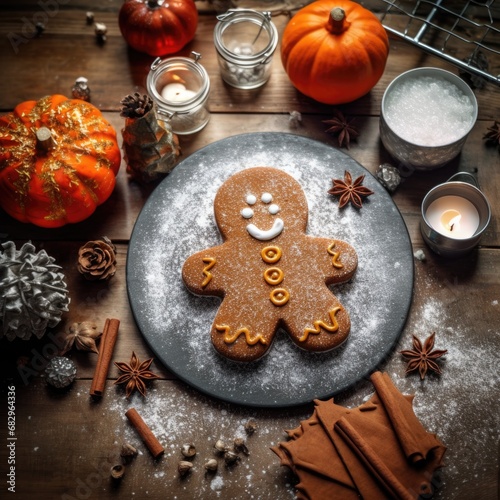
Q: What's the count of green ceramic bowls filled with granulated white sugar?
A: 0